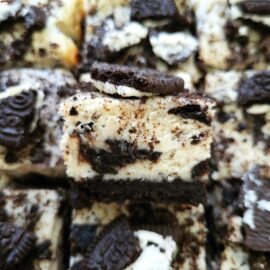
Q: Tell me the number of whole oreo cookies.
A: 0